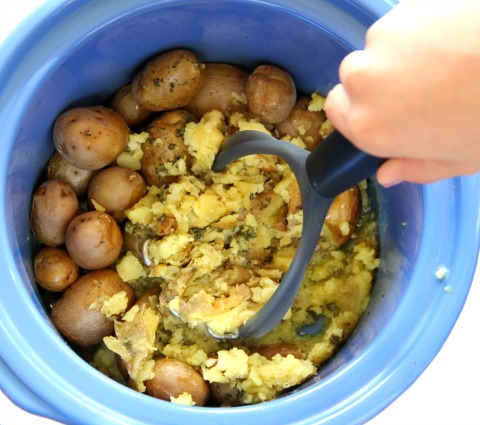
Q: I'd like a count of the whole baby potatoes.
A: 14